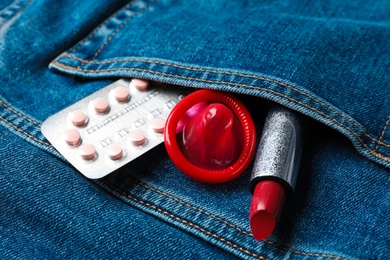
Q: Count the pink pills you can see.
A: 9